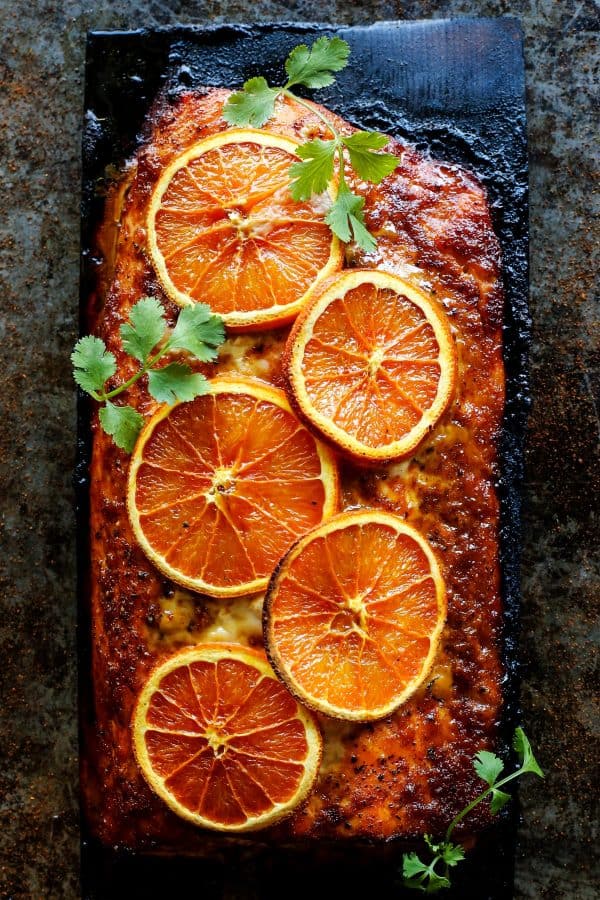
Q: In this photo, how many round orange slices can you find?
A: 5